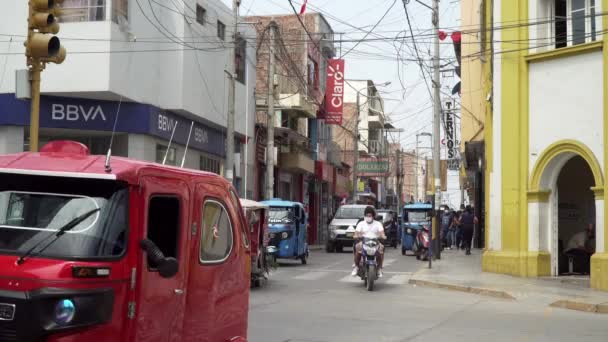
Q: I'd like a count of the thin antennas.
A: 3